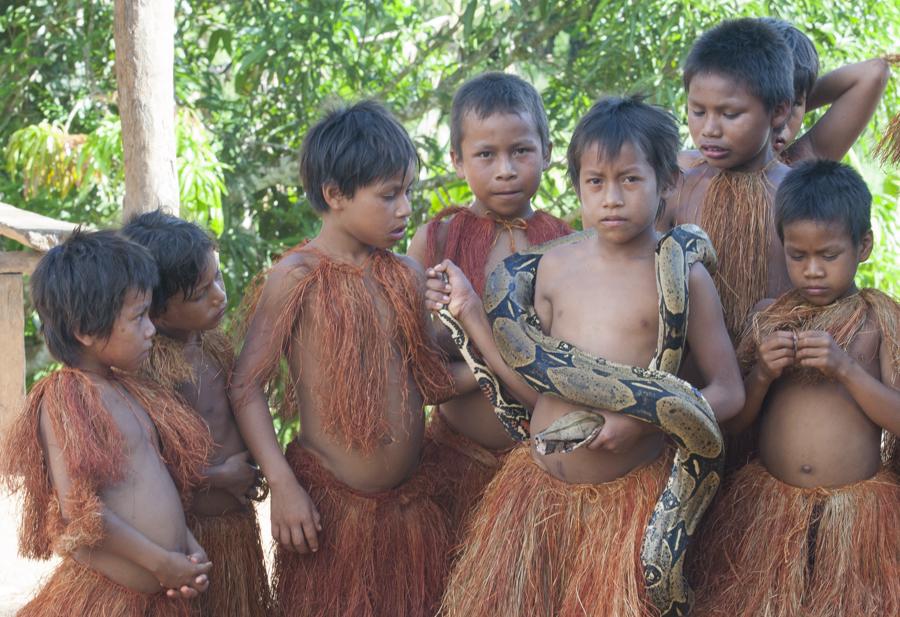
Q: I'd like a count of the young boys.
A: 8